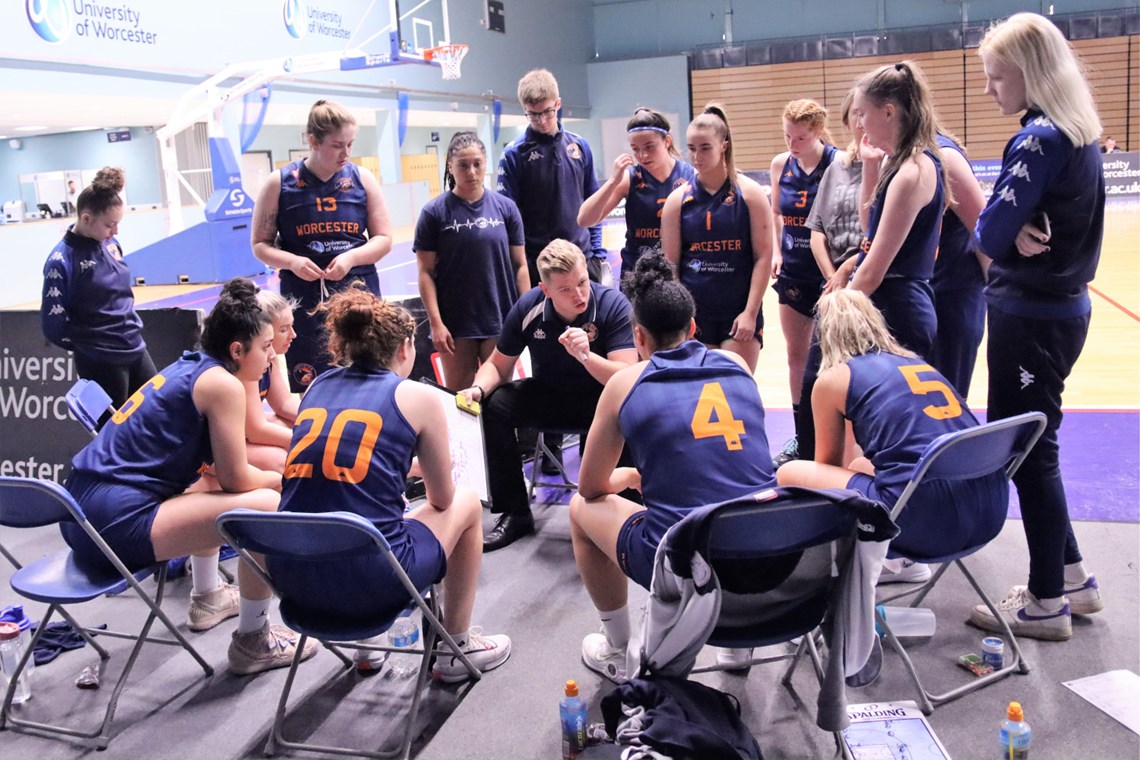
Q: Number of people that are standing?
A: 11